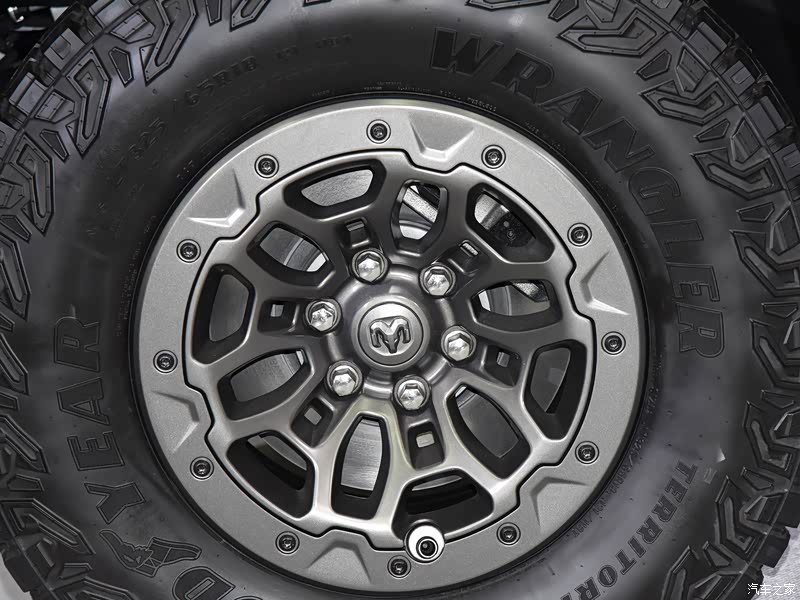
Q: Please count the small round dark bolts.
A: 12